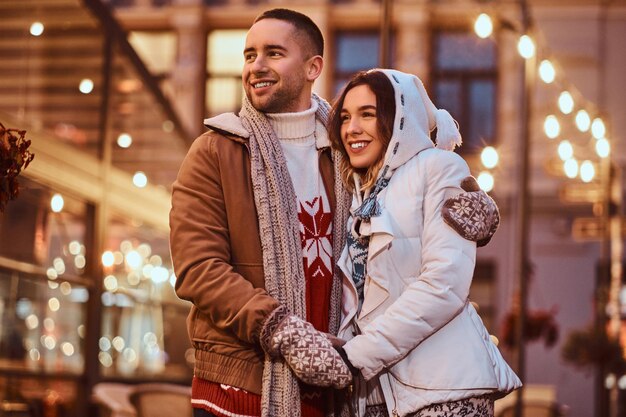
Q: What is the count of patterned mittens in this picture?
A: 2